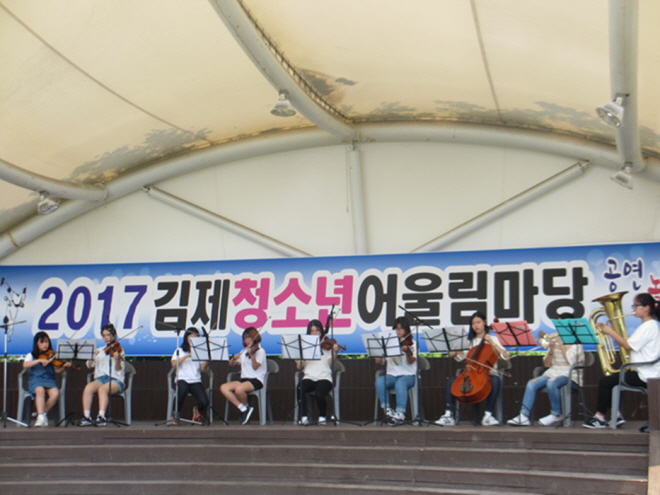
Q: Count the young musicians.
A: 9